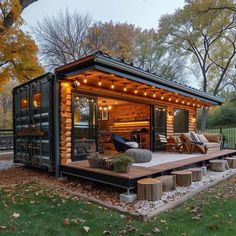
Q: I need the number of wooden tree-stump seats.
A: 6